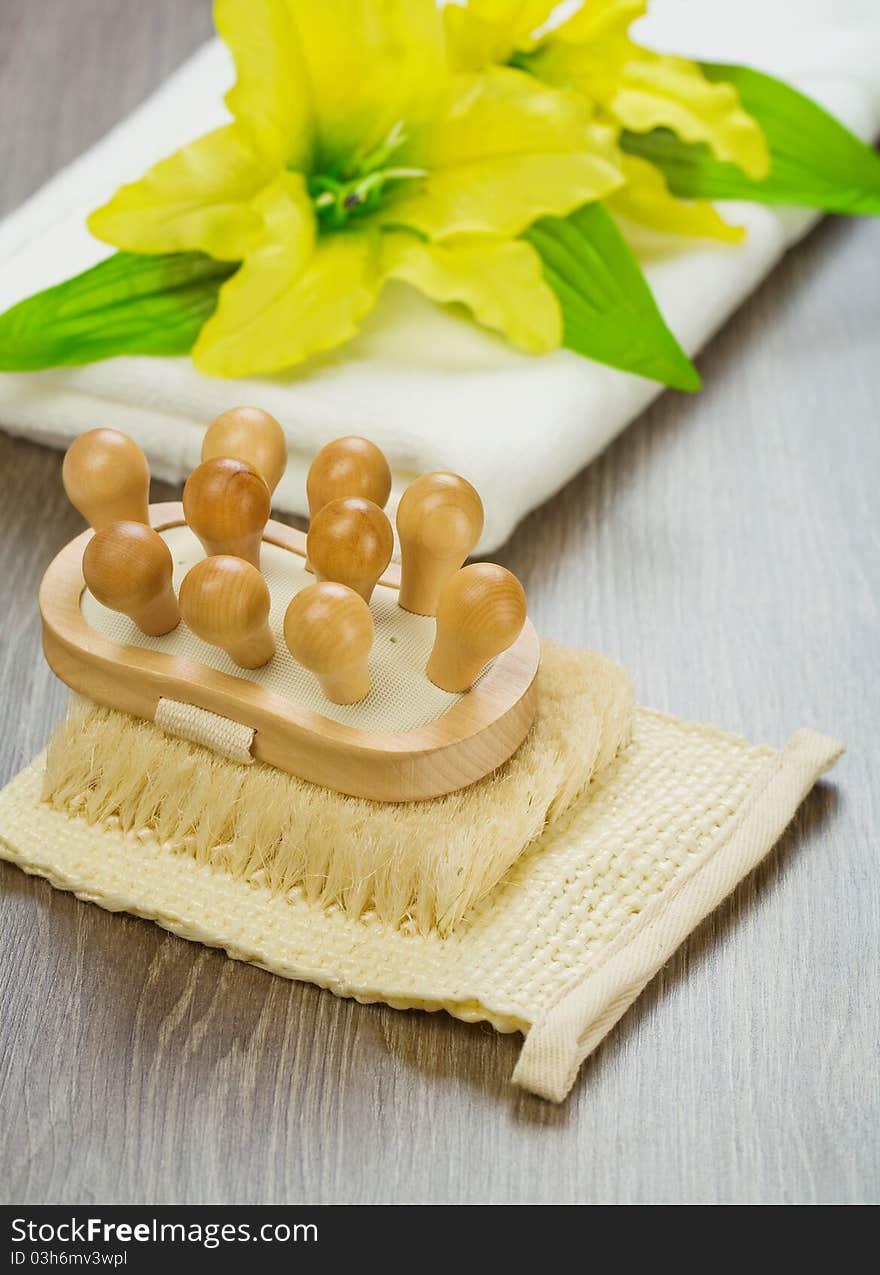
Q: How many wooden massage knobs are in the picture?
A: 10